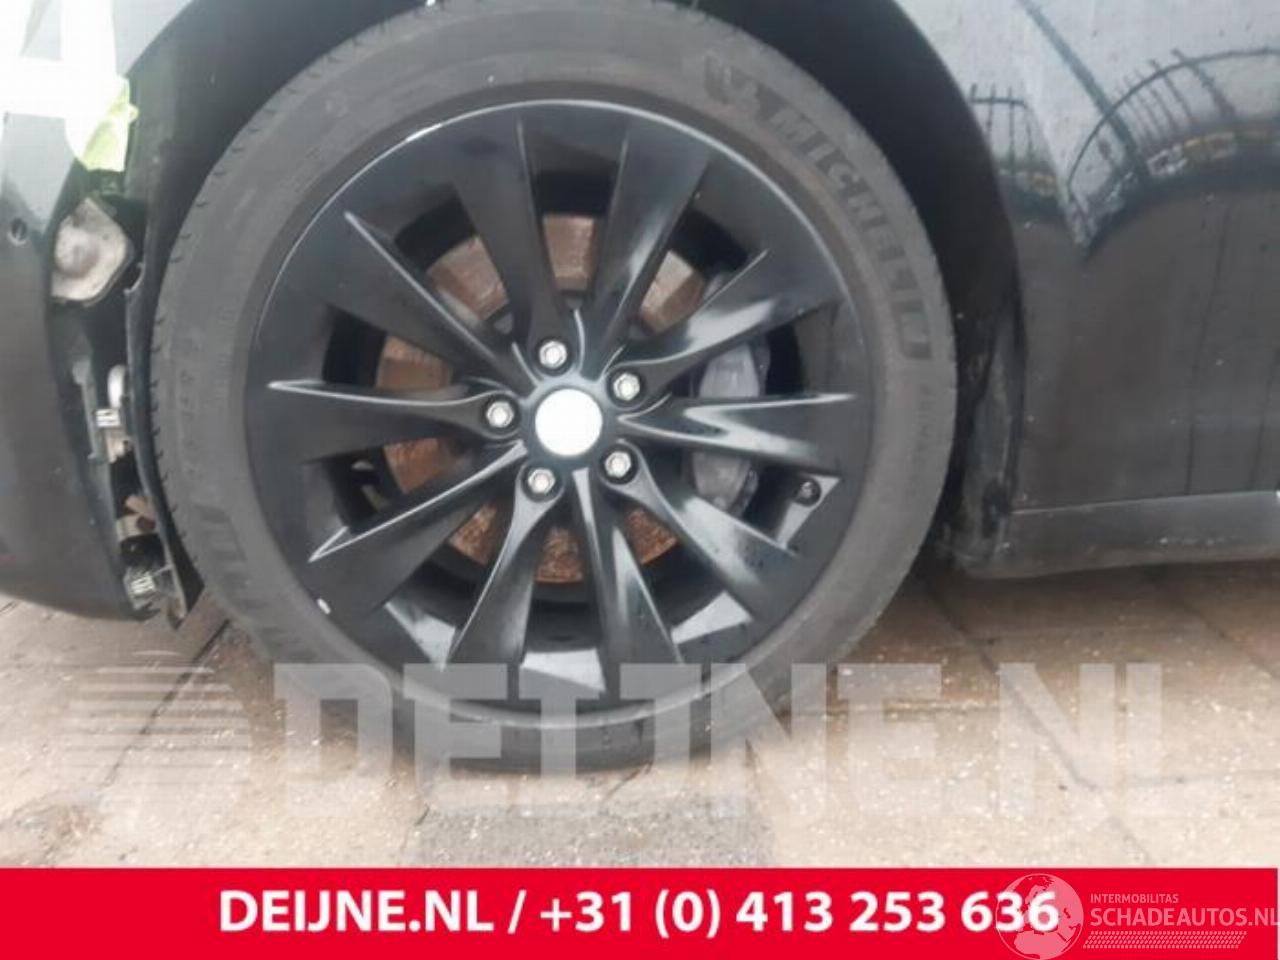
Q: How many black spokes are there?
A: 10